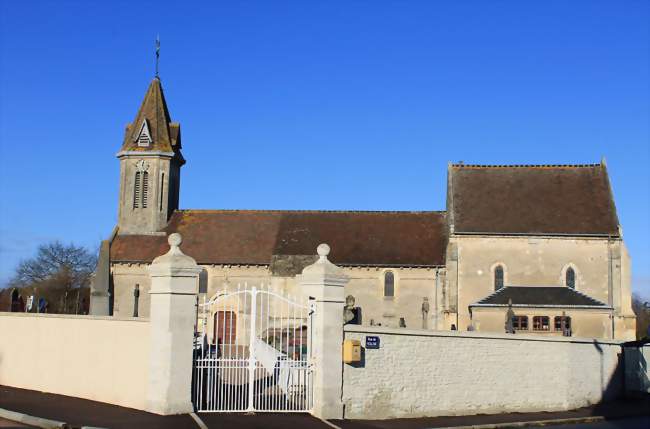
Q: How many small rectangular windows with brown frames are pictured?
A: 3